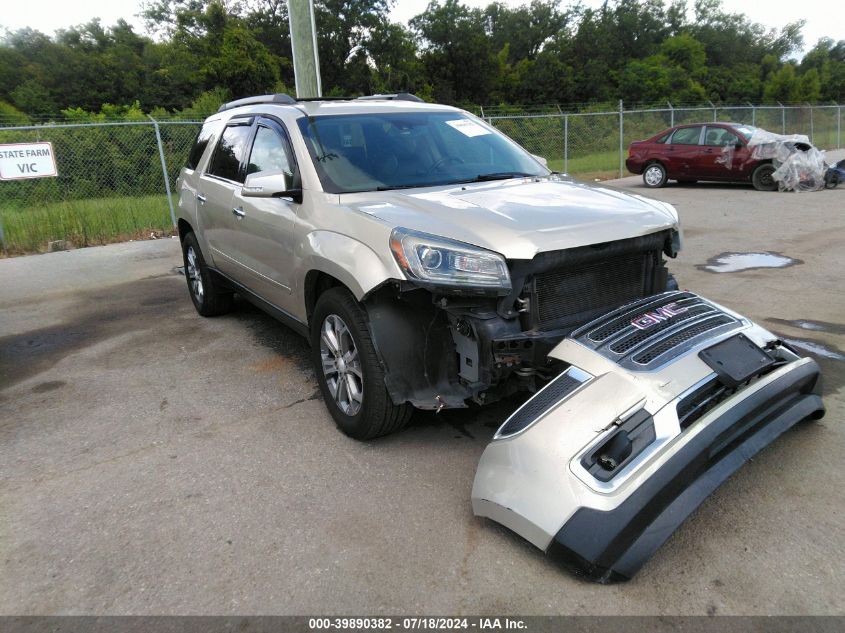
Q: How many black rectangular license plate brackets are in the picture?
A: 1